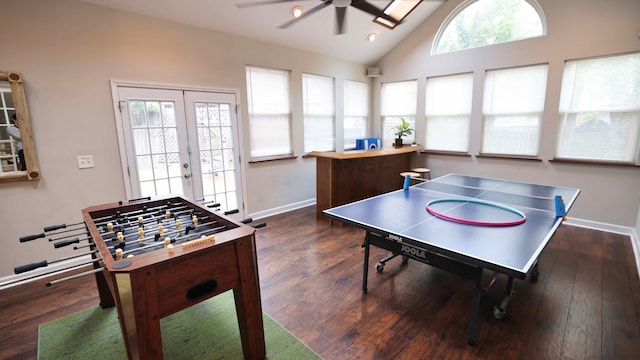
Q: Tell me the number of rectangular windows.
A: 7